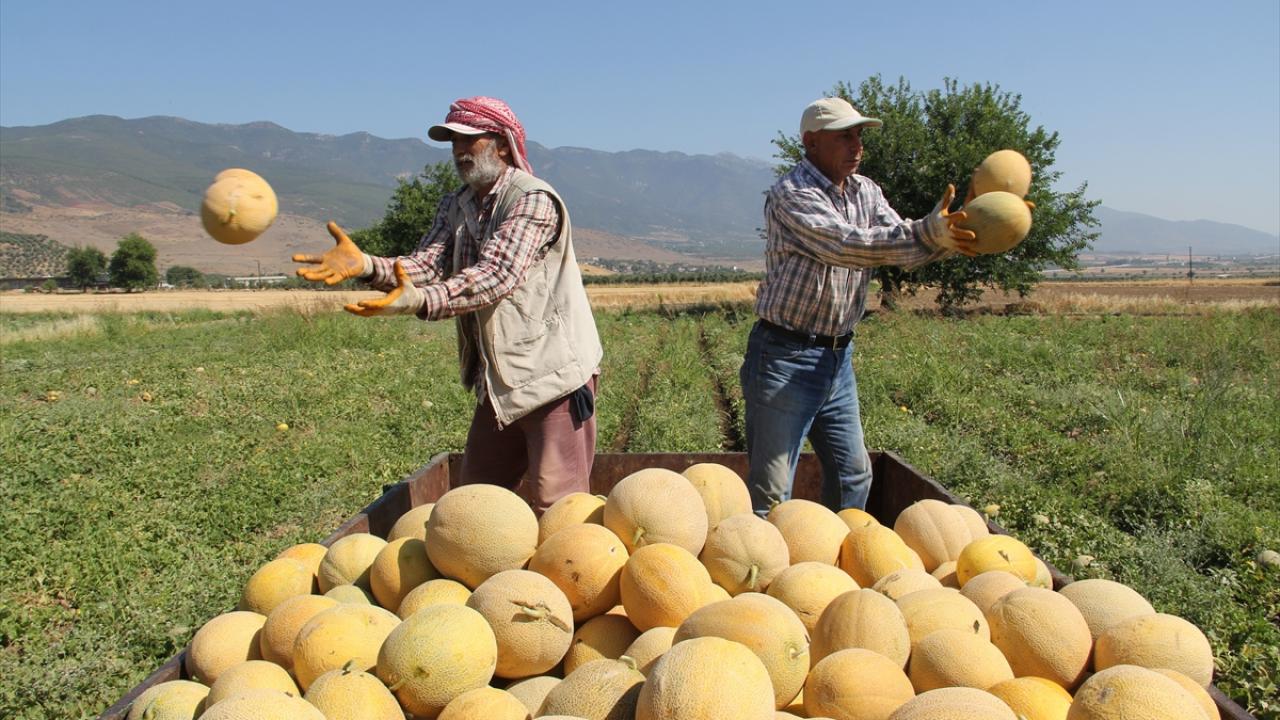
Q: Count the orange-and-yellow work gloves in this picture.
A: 4